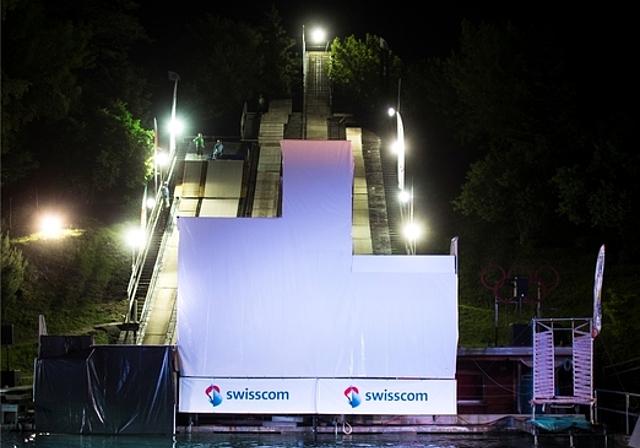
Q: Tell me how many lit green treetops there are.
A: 2